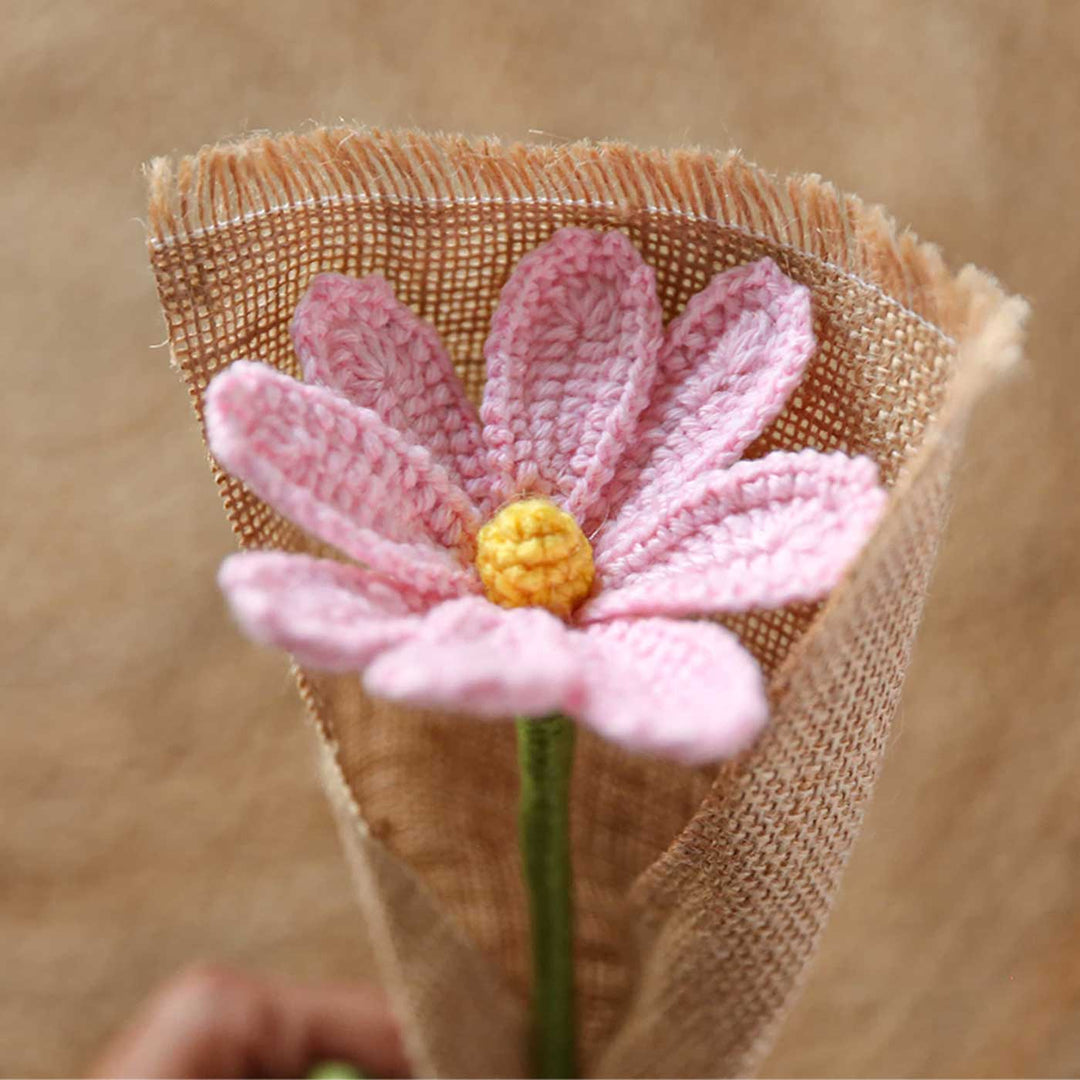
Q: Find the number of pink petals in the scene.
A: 8